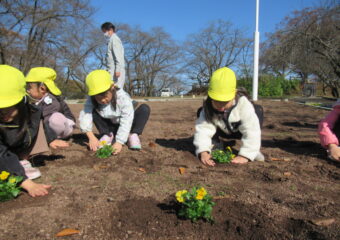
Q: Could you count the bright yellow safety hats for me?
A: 4